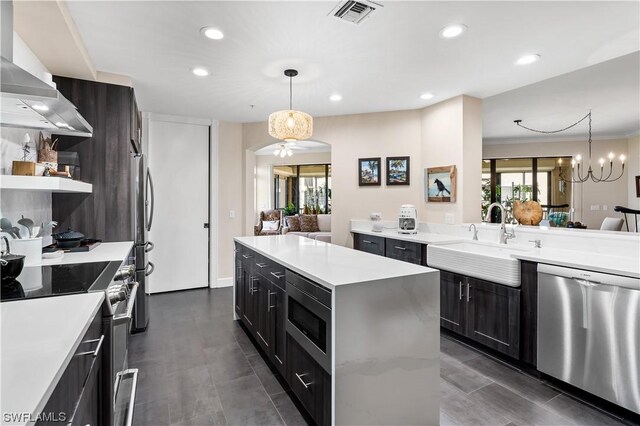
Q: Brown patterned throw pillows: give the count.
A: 2